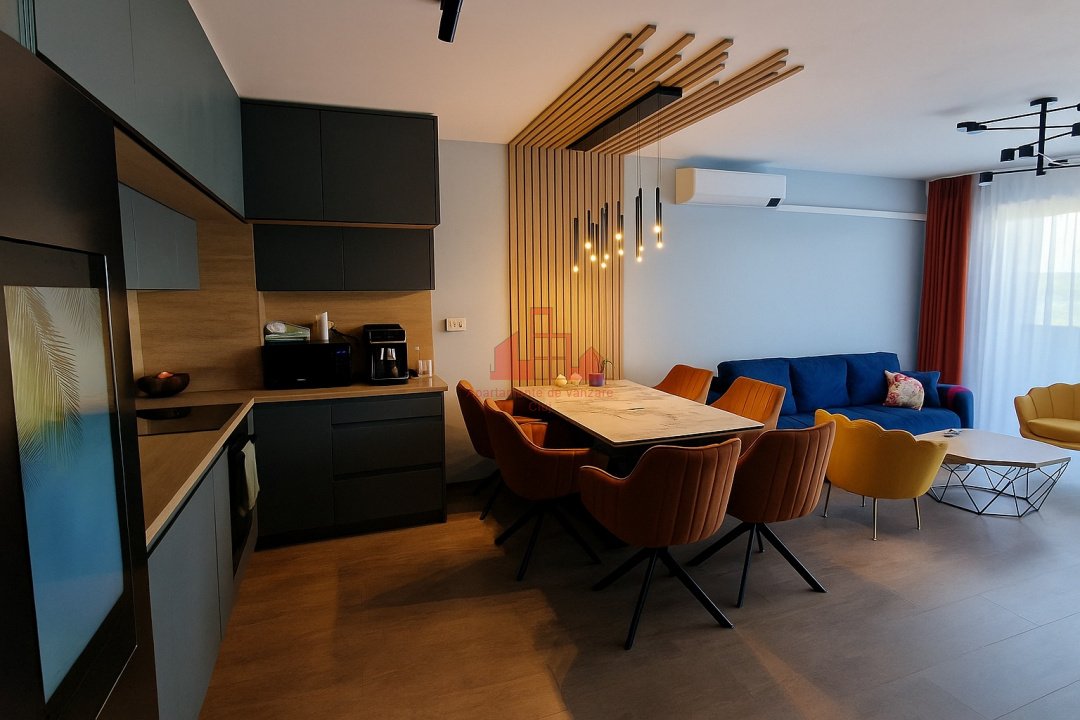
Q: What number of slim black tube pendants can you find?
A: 11